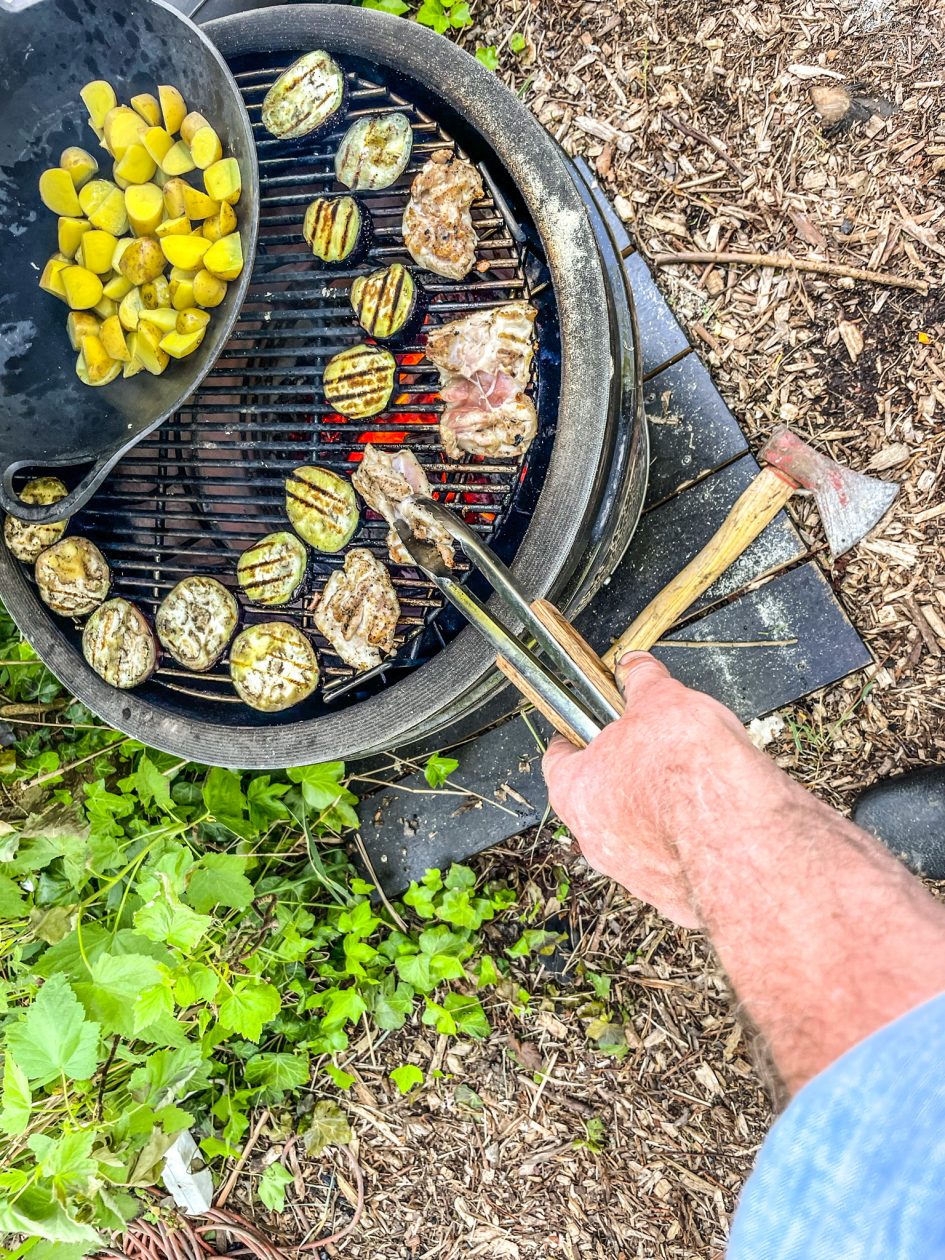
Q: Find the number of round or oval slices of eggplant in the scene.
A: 12